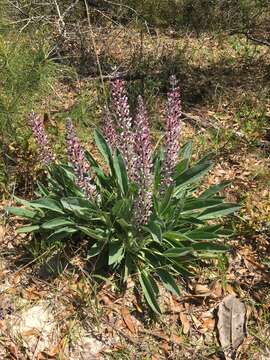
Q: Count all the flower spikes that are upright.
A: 6